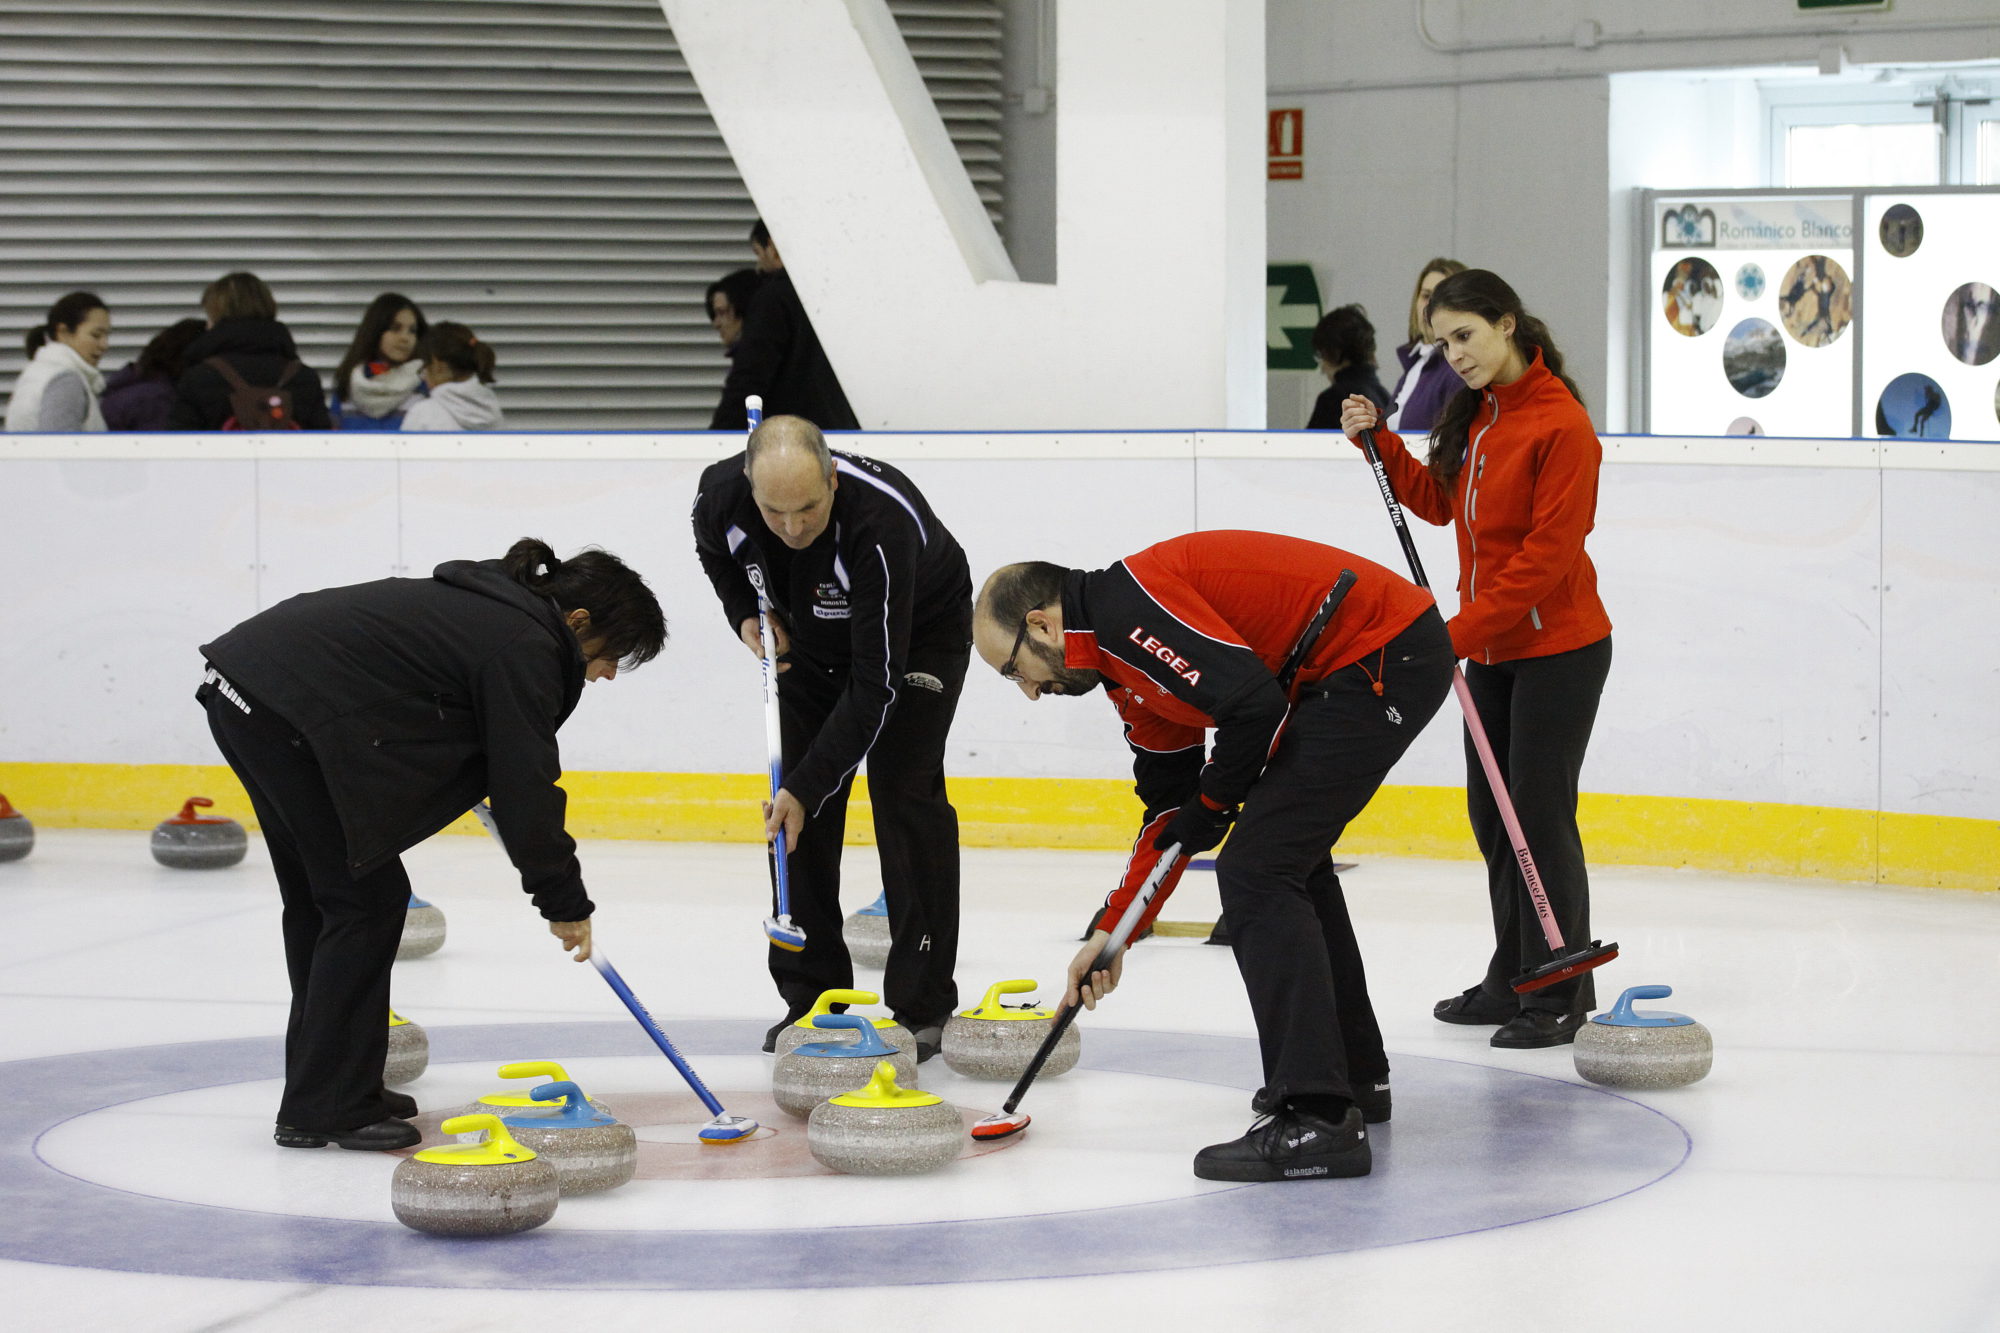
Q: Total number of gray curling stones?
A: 13